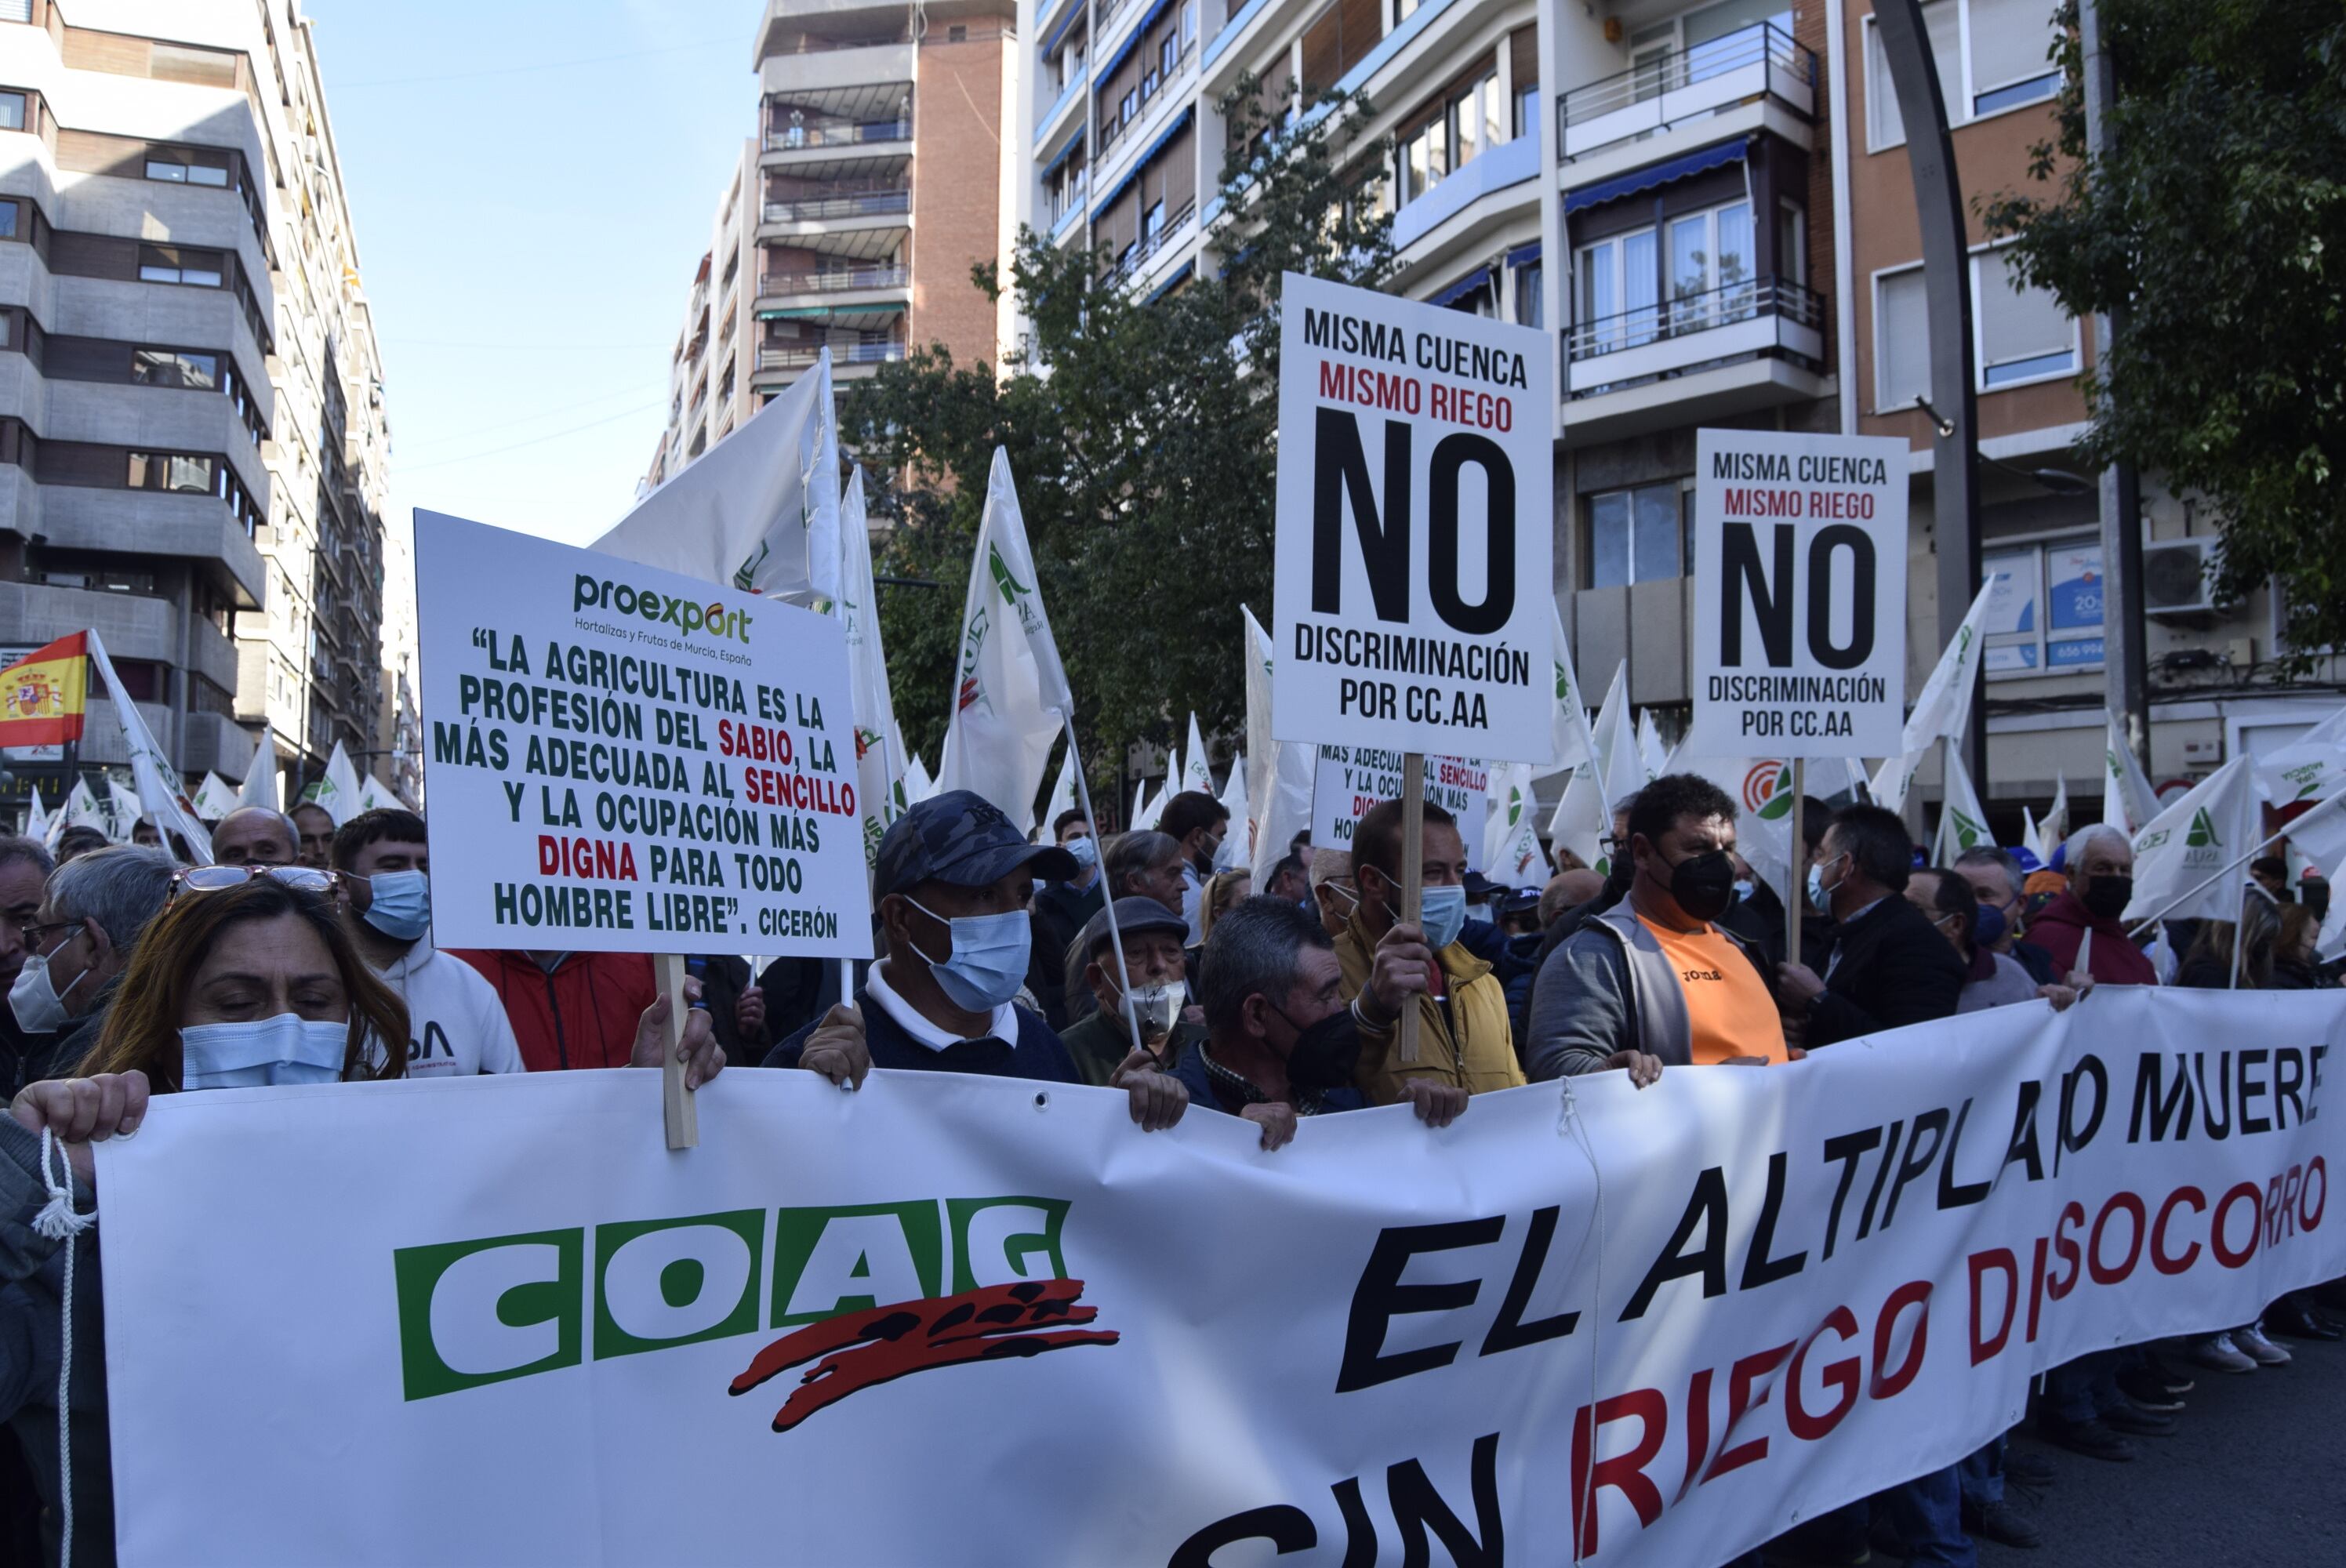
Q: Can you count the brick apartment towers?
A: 1